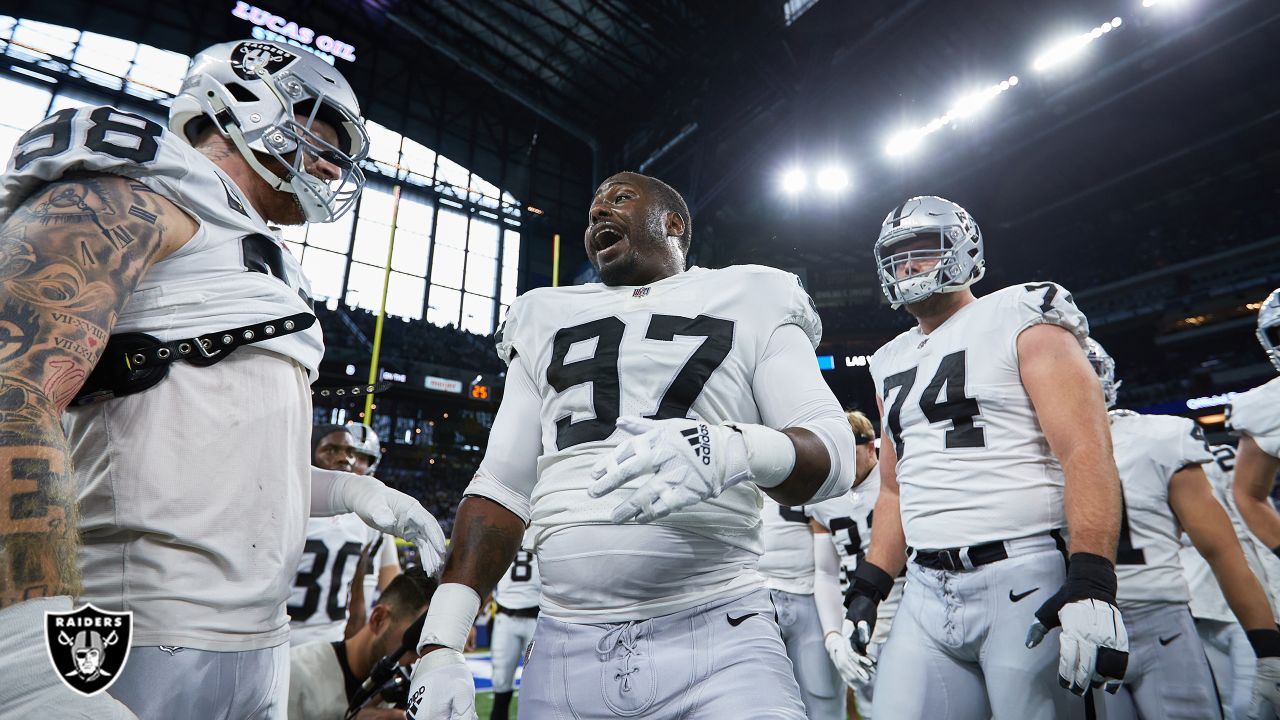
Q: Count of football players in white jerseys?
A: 11